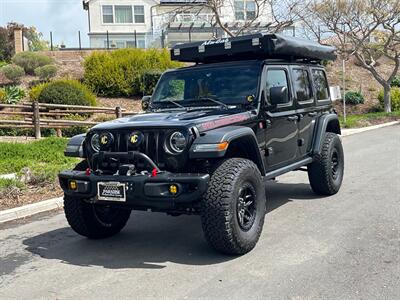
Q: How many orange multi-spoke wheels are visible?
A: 0